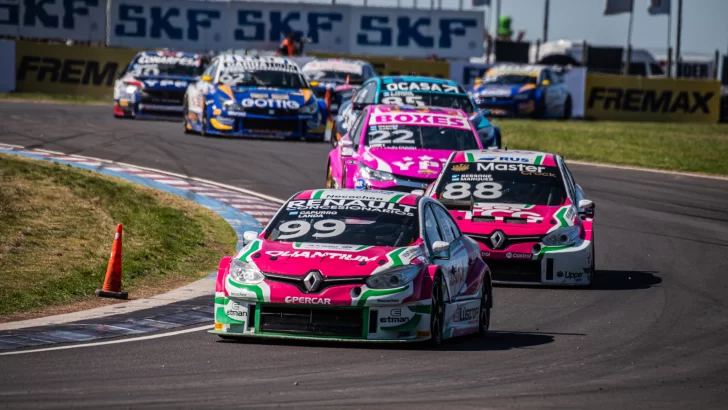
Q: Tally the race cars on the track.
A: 8